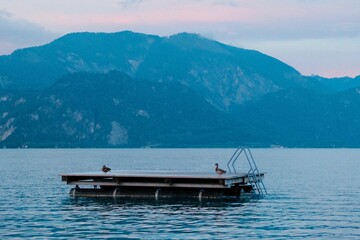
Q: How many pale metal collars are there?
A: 4